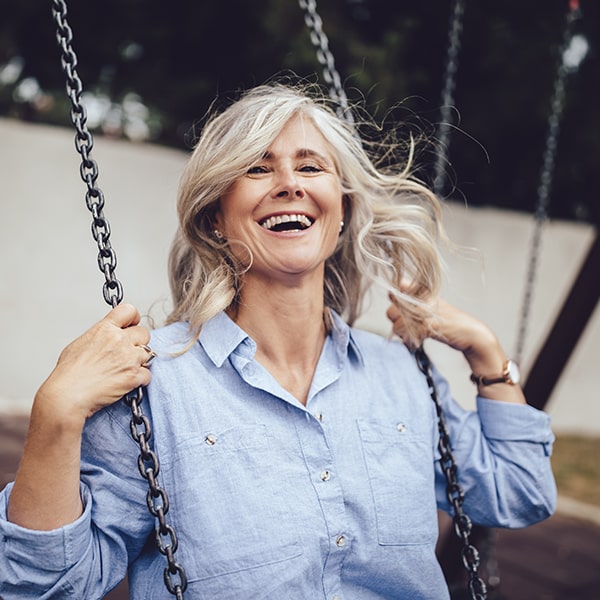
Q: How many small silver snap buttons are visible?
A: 5